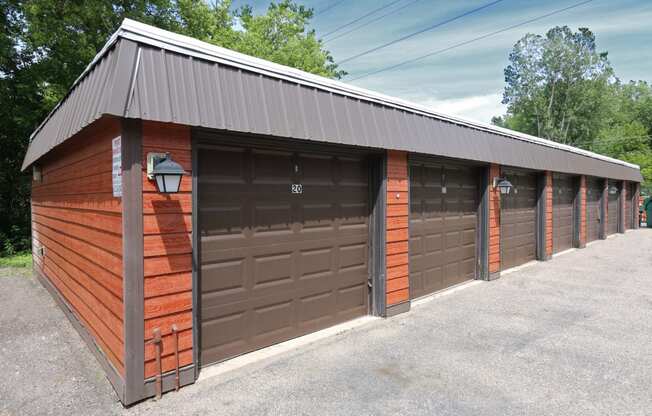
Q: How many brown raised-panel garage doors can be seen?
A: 7